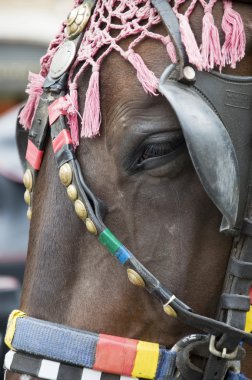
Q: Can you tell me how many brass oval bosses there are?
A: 9